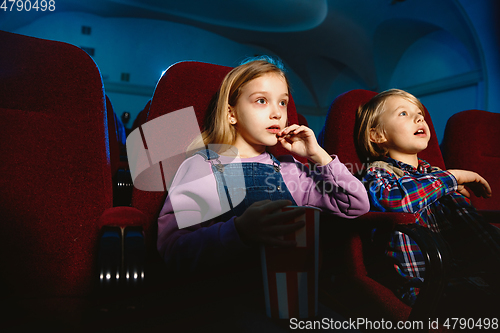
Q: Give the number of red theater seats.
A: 4